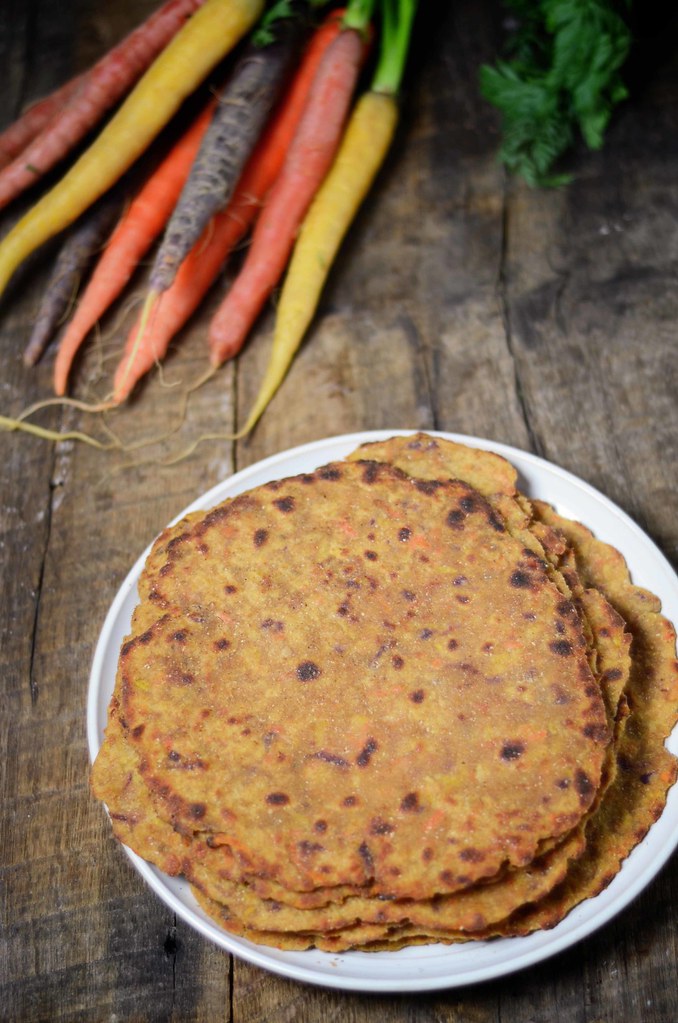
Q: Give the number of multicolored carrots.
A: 9